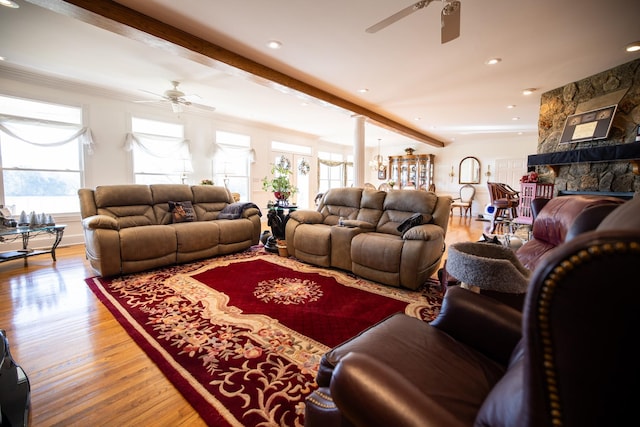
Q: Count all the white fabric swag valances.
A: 3